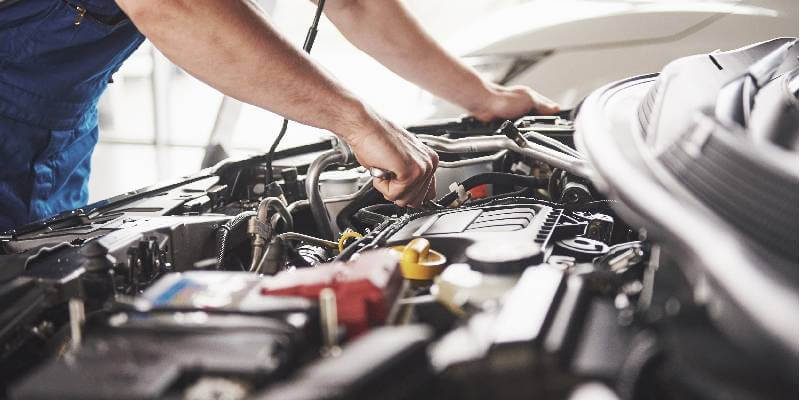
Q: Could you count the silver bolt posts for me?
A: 2